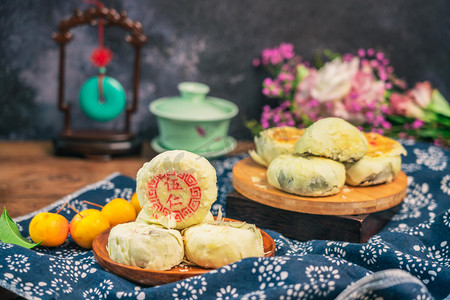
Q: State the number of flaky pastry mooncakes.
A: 7